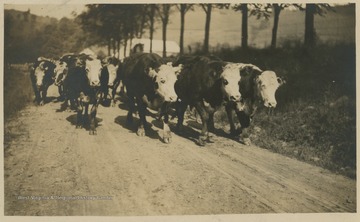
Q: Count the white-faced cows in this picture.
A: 7